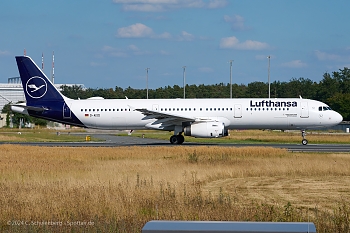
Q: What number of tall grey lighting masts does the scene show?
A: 4